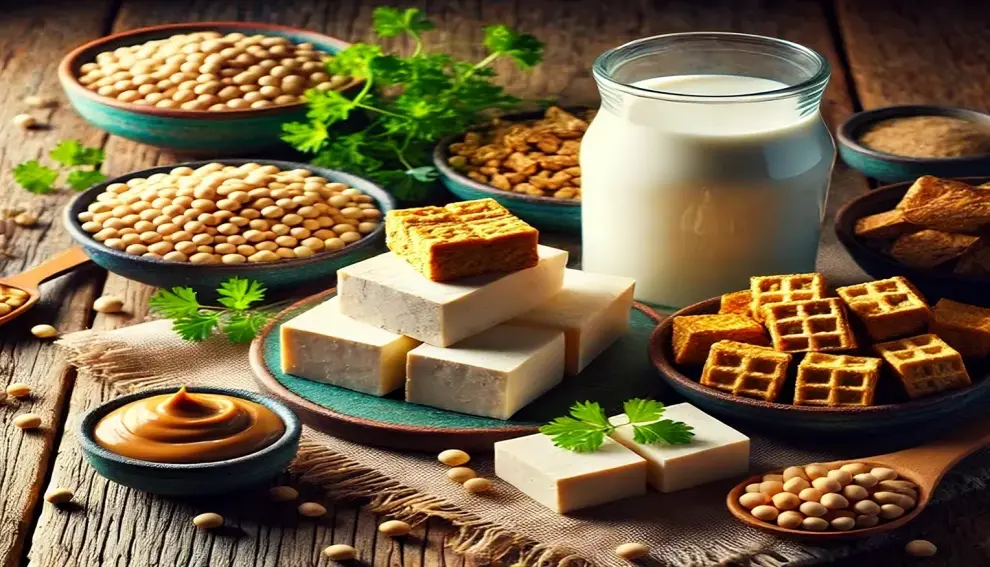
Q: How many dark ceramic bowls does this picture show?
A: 7